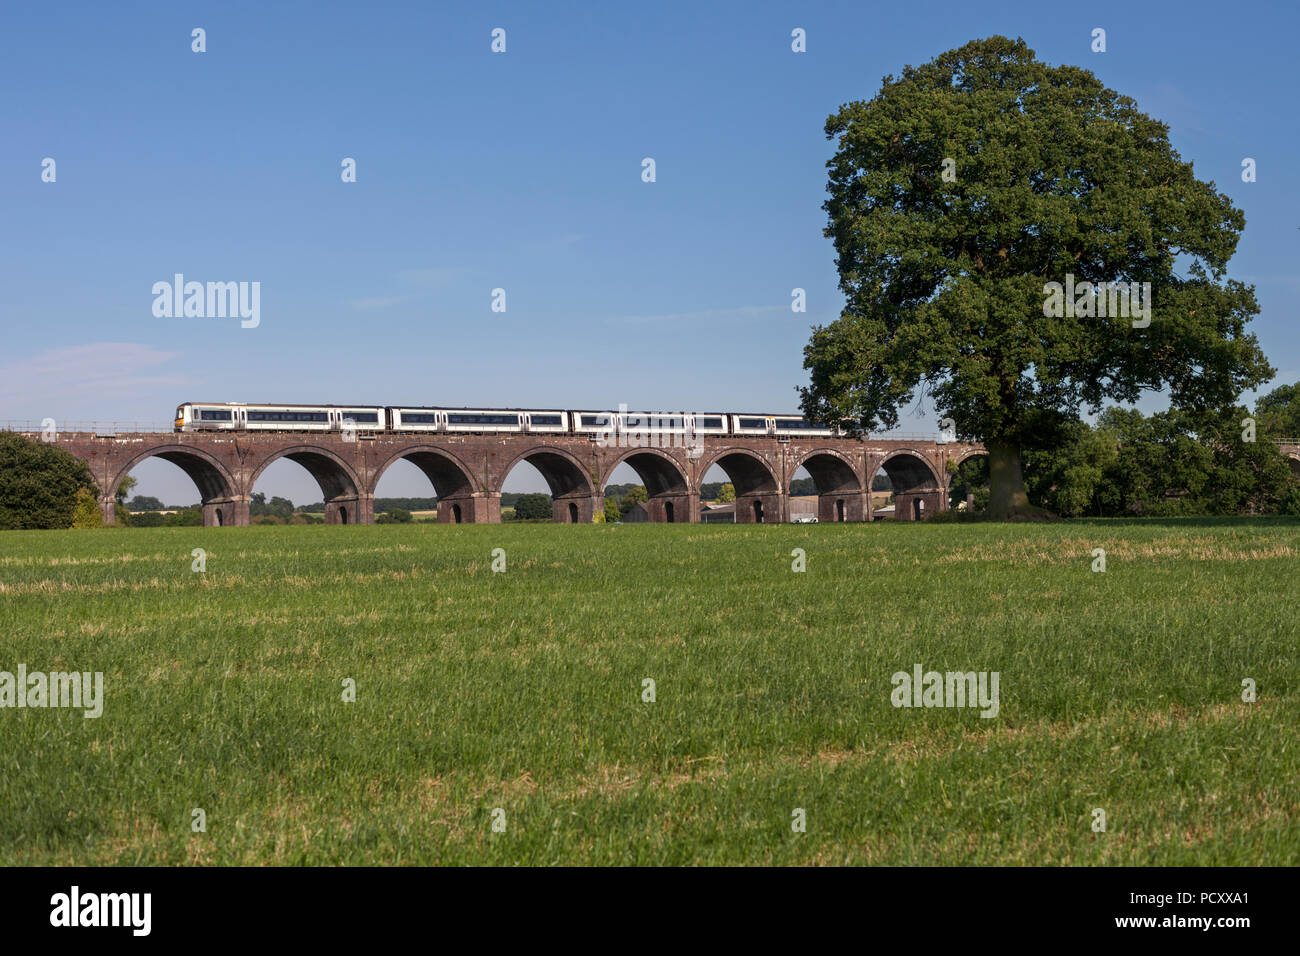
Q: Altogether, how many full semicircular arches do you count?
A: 8